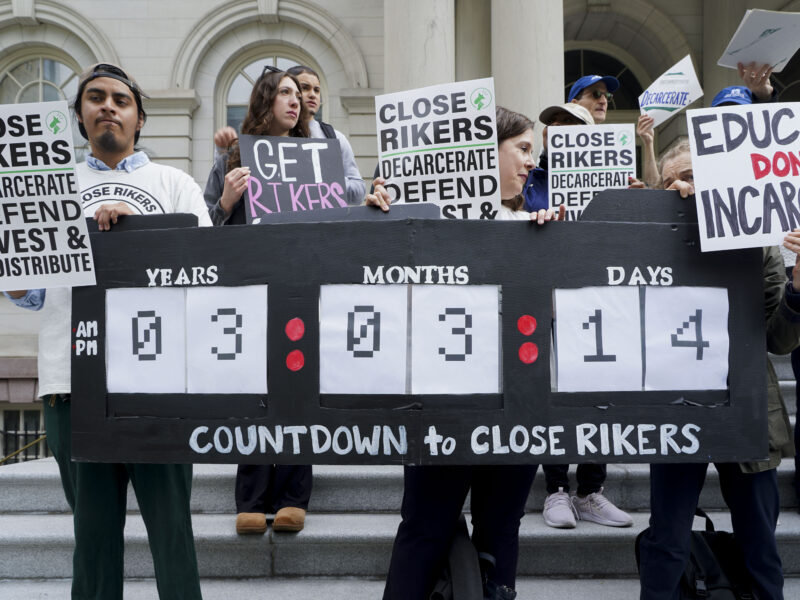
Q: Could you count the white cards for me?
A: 6